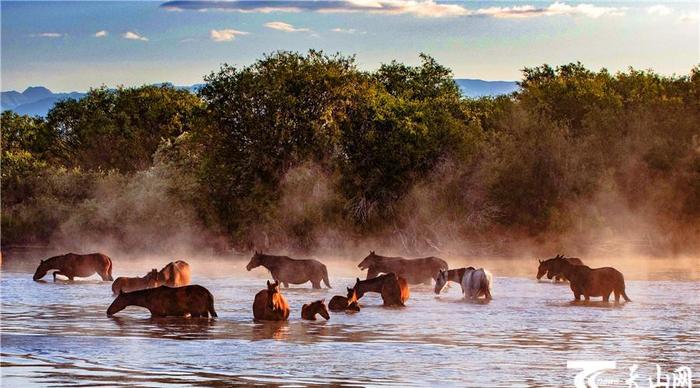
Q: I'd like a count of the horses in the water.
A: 13